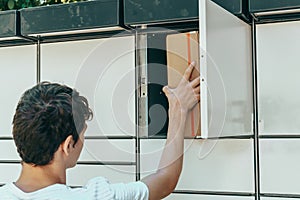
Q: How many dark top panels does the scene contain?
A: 4